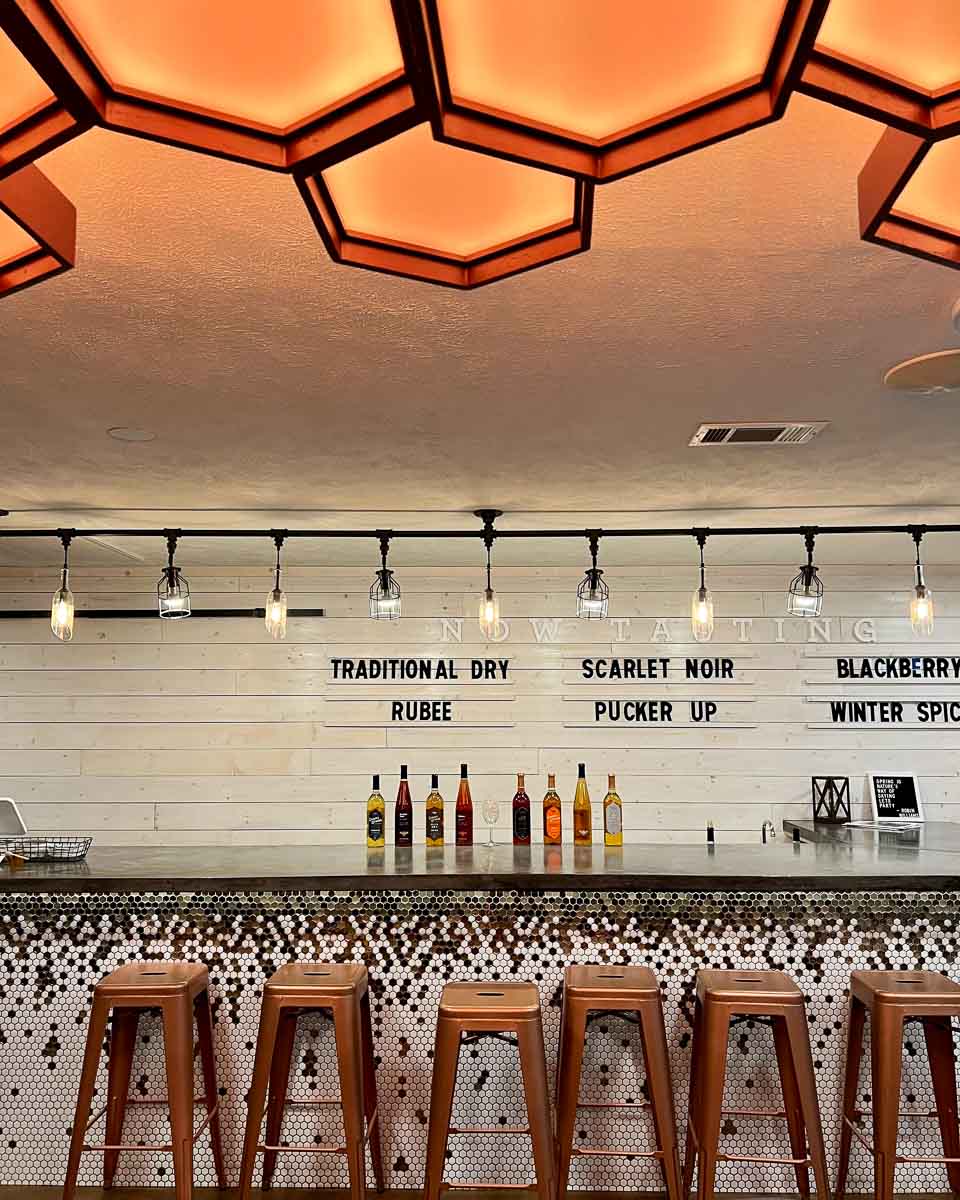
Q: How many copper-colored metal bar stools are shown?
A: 6